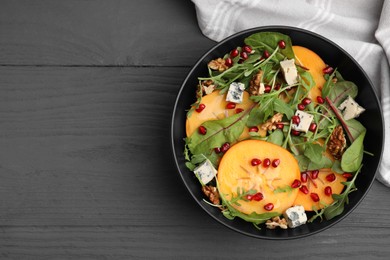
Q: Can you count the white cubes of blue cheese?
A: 6